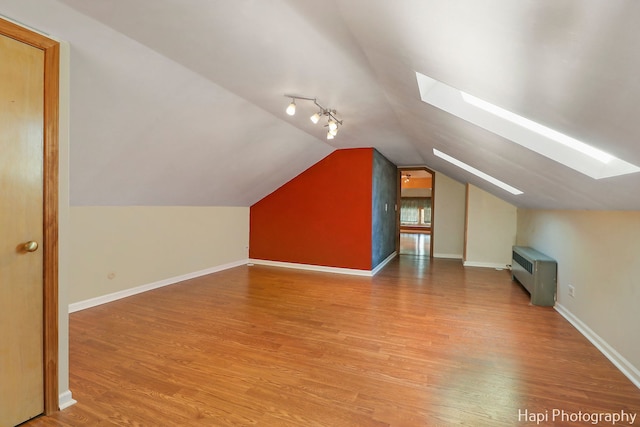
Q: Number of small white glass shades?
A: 5